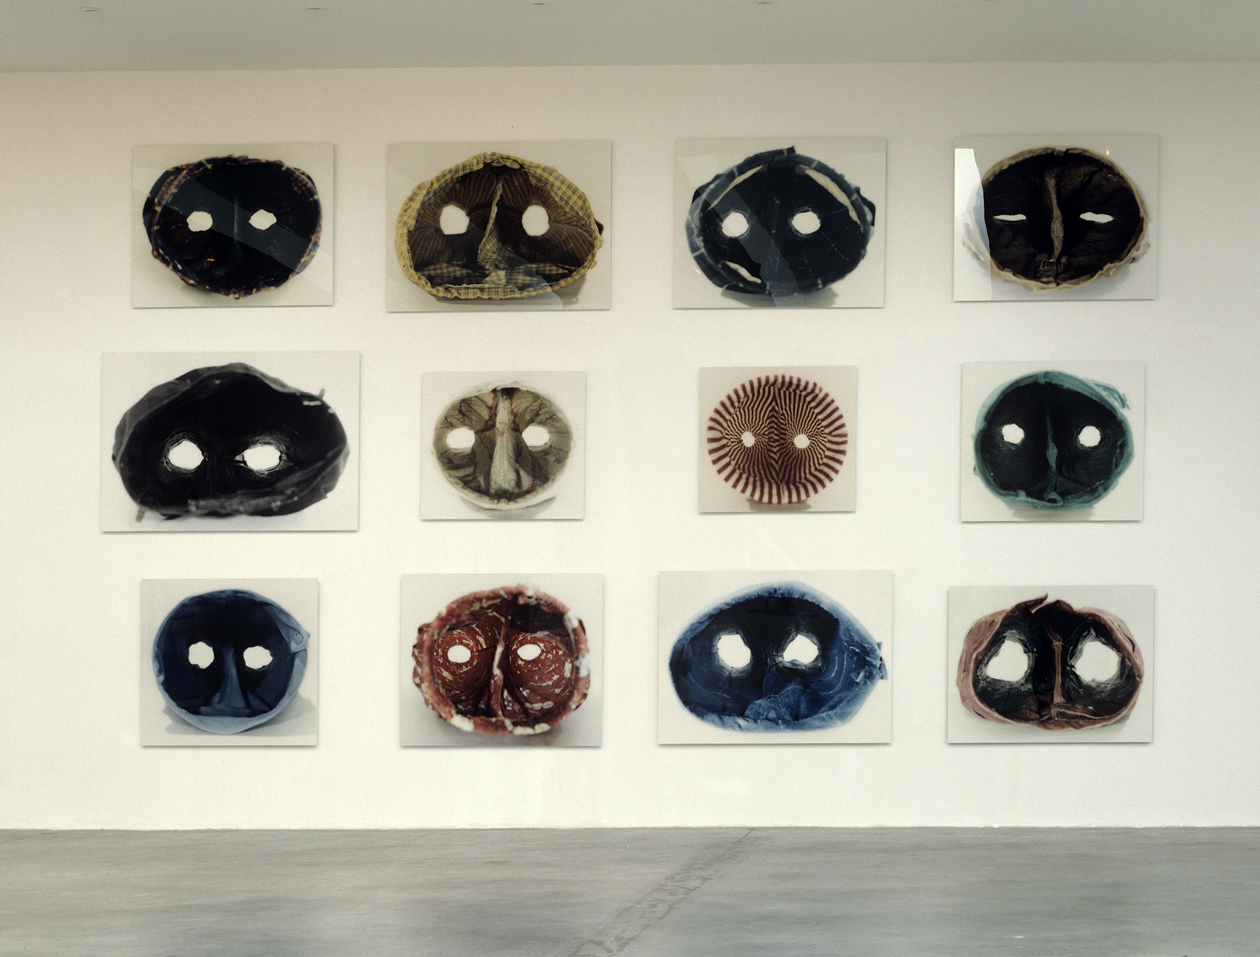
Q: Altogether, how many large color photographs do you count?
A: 12